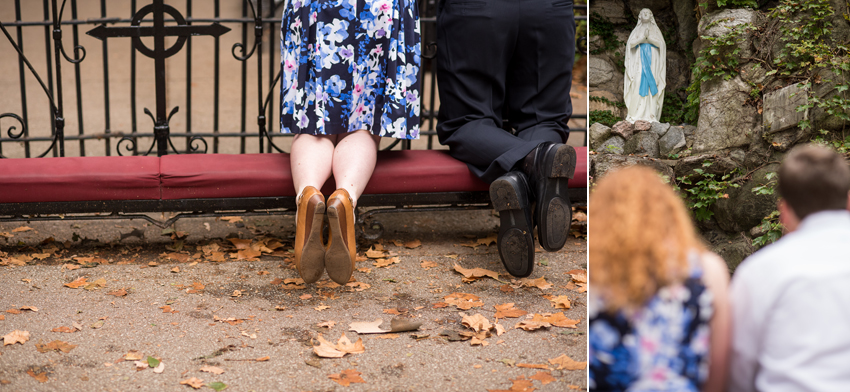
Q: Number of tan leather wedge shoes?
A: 2